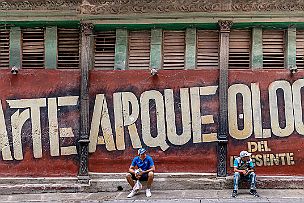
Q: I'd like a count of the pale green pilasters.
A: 7